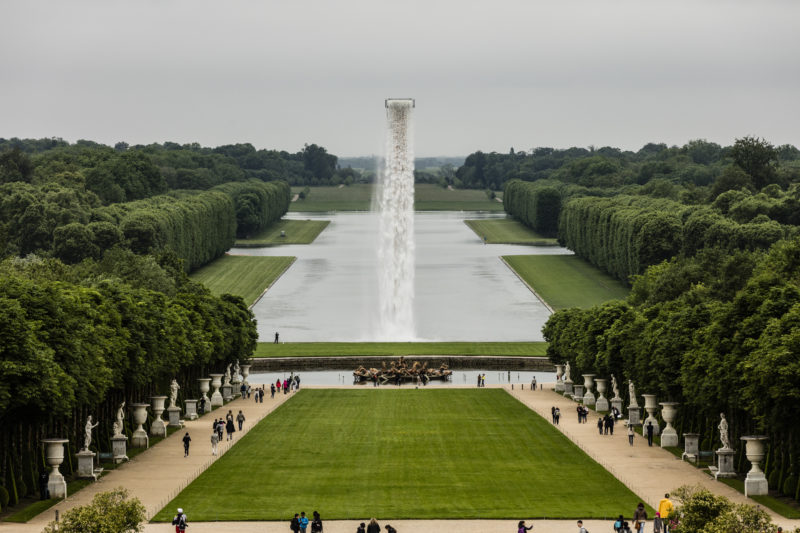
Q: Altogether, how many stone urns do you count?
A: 12